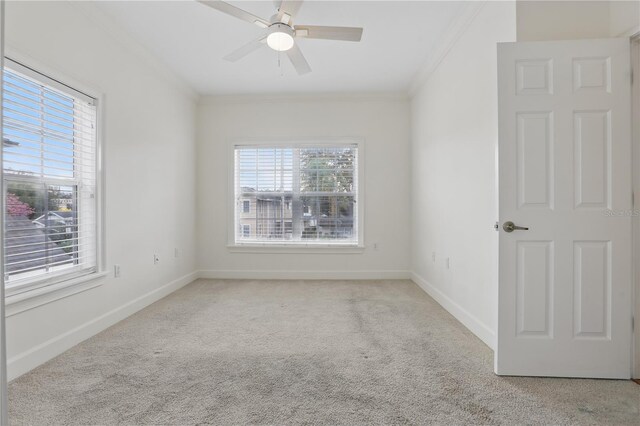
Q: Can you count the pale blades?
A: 5